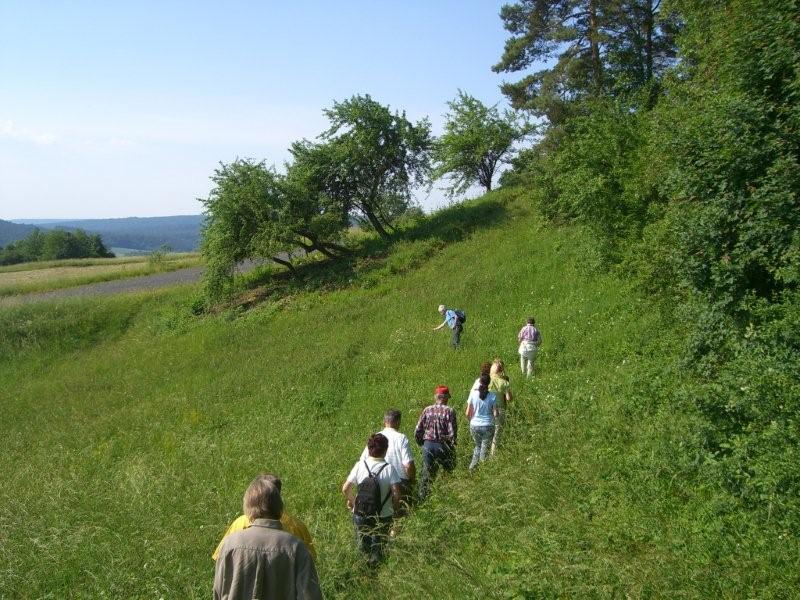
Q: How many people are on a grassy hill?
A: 10